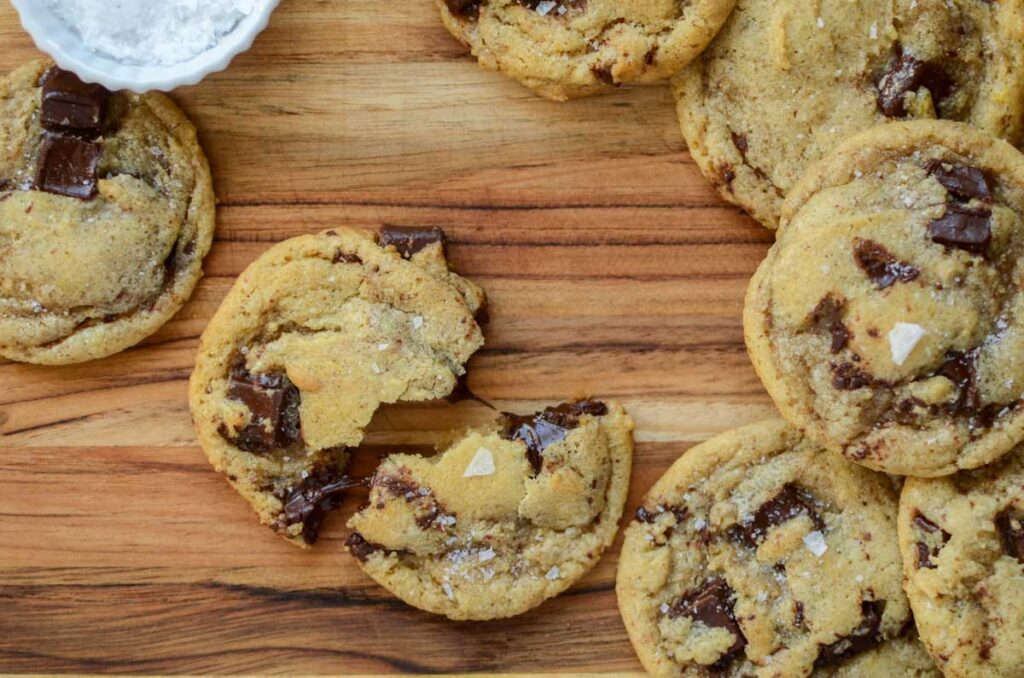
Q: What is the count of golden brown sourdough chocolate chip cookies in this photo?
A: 7